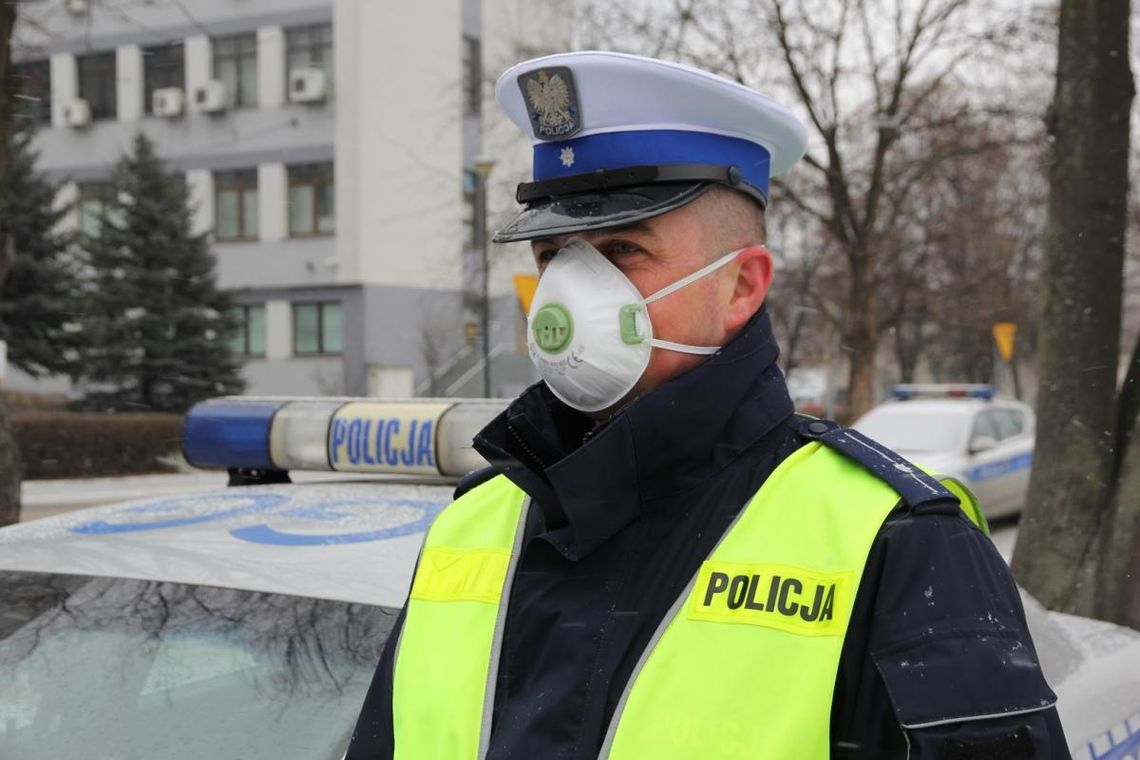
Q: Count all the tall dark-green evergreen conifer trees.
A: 2